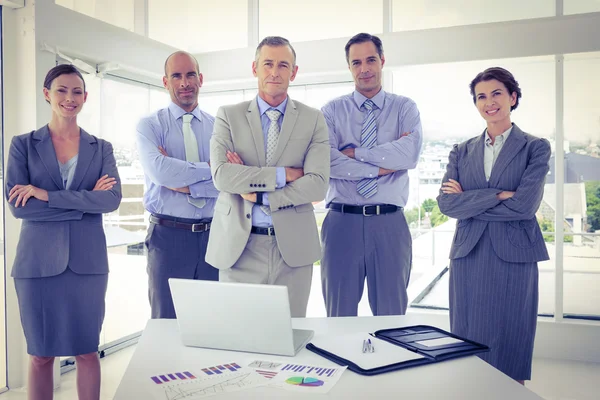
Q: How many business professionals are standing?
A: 5